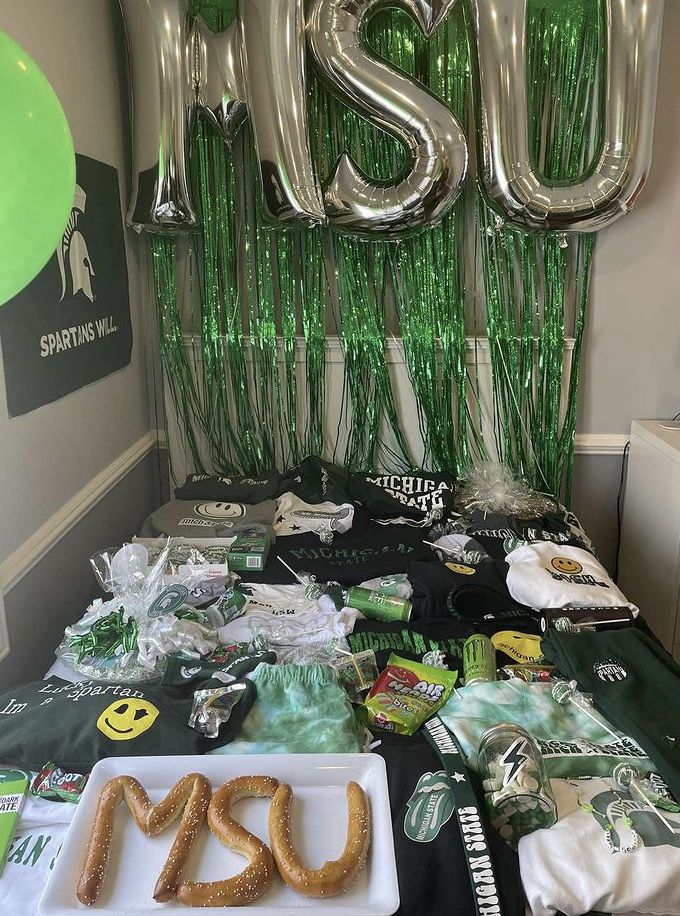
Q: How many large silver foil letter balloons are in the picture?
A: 3